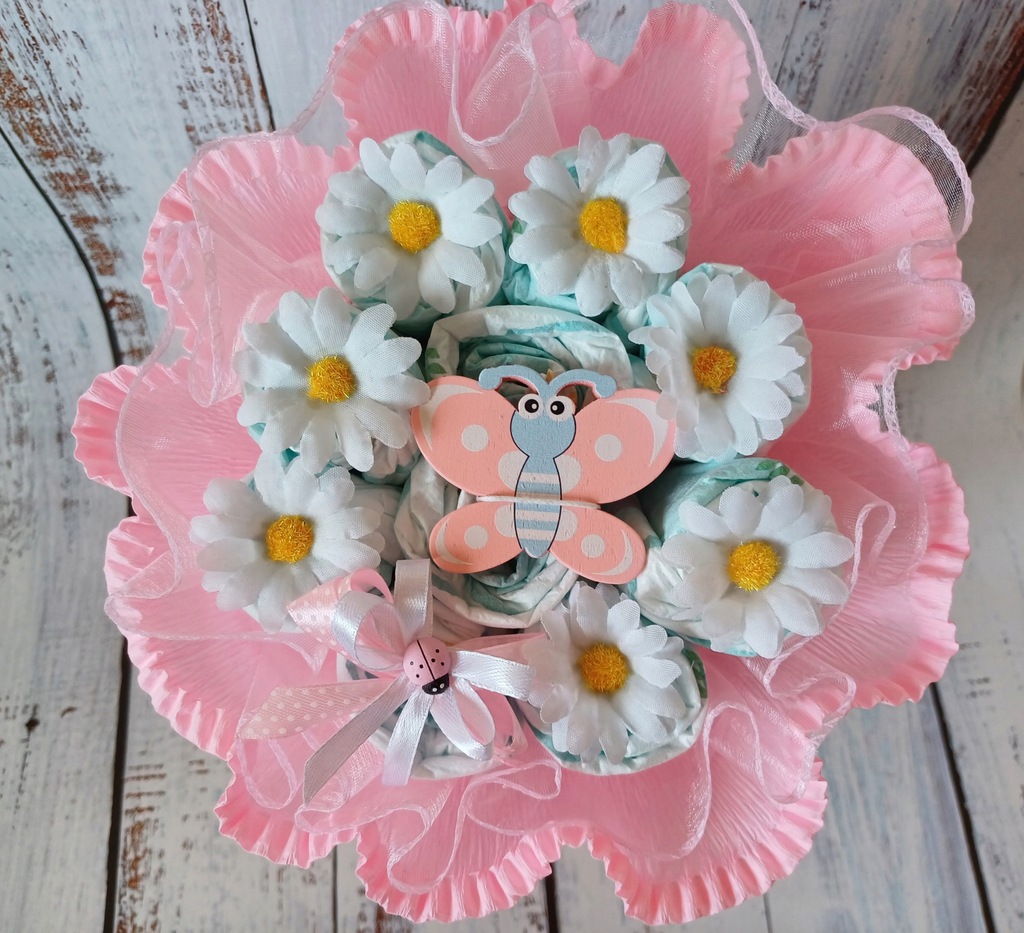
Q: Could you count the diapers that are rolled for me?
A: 9